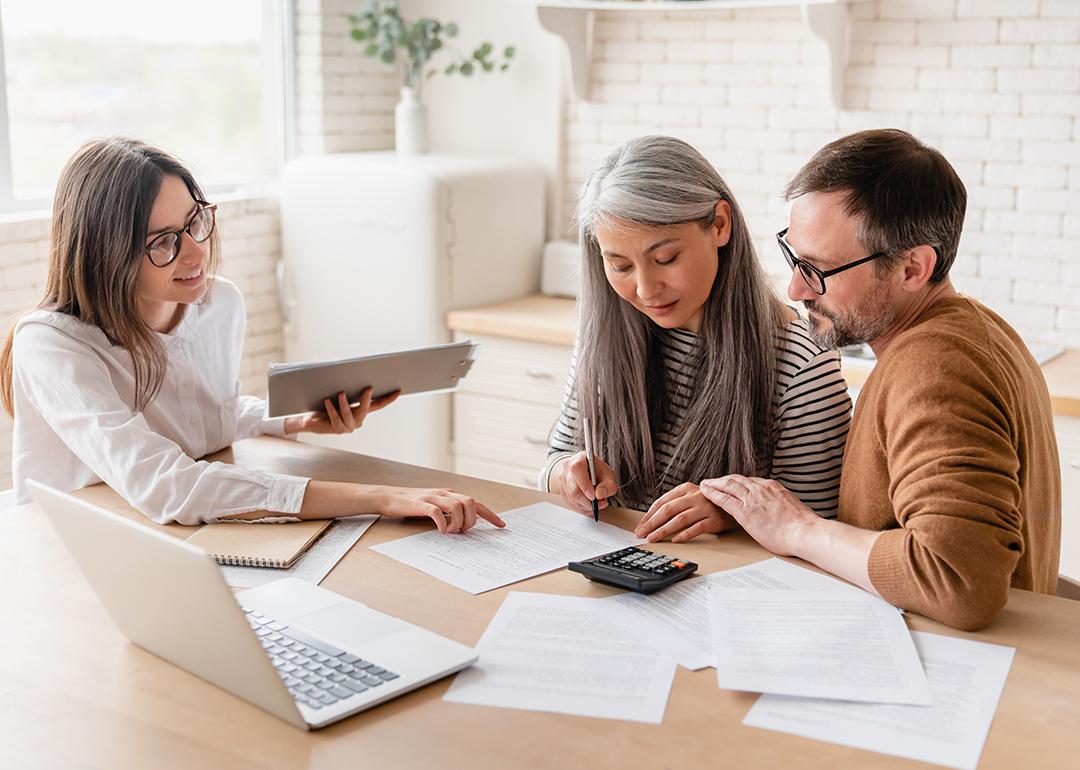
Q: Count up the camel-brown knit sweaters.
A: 1